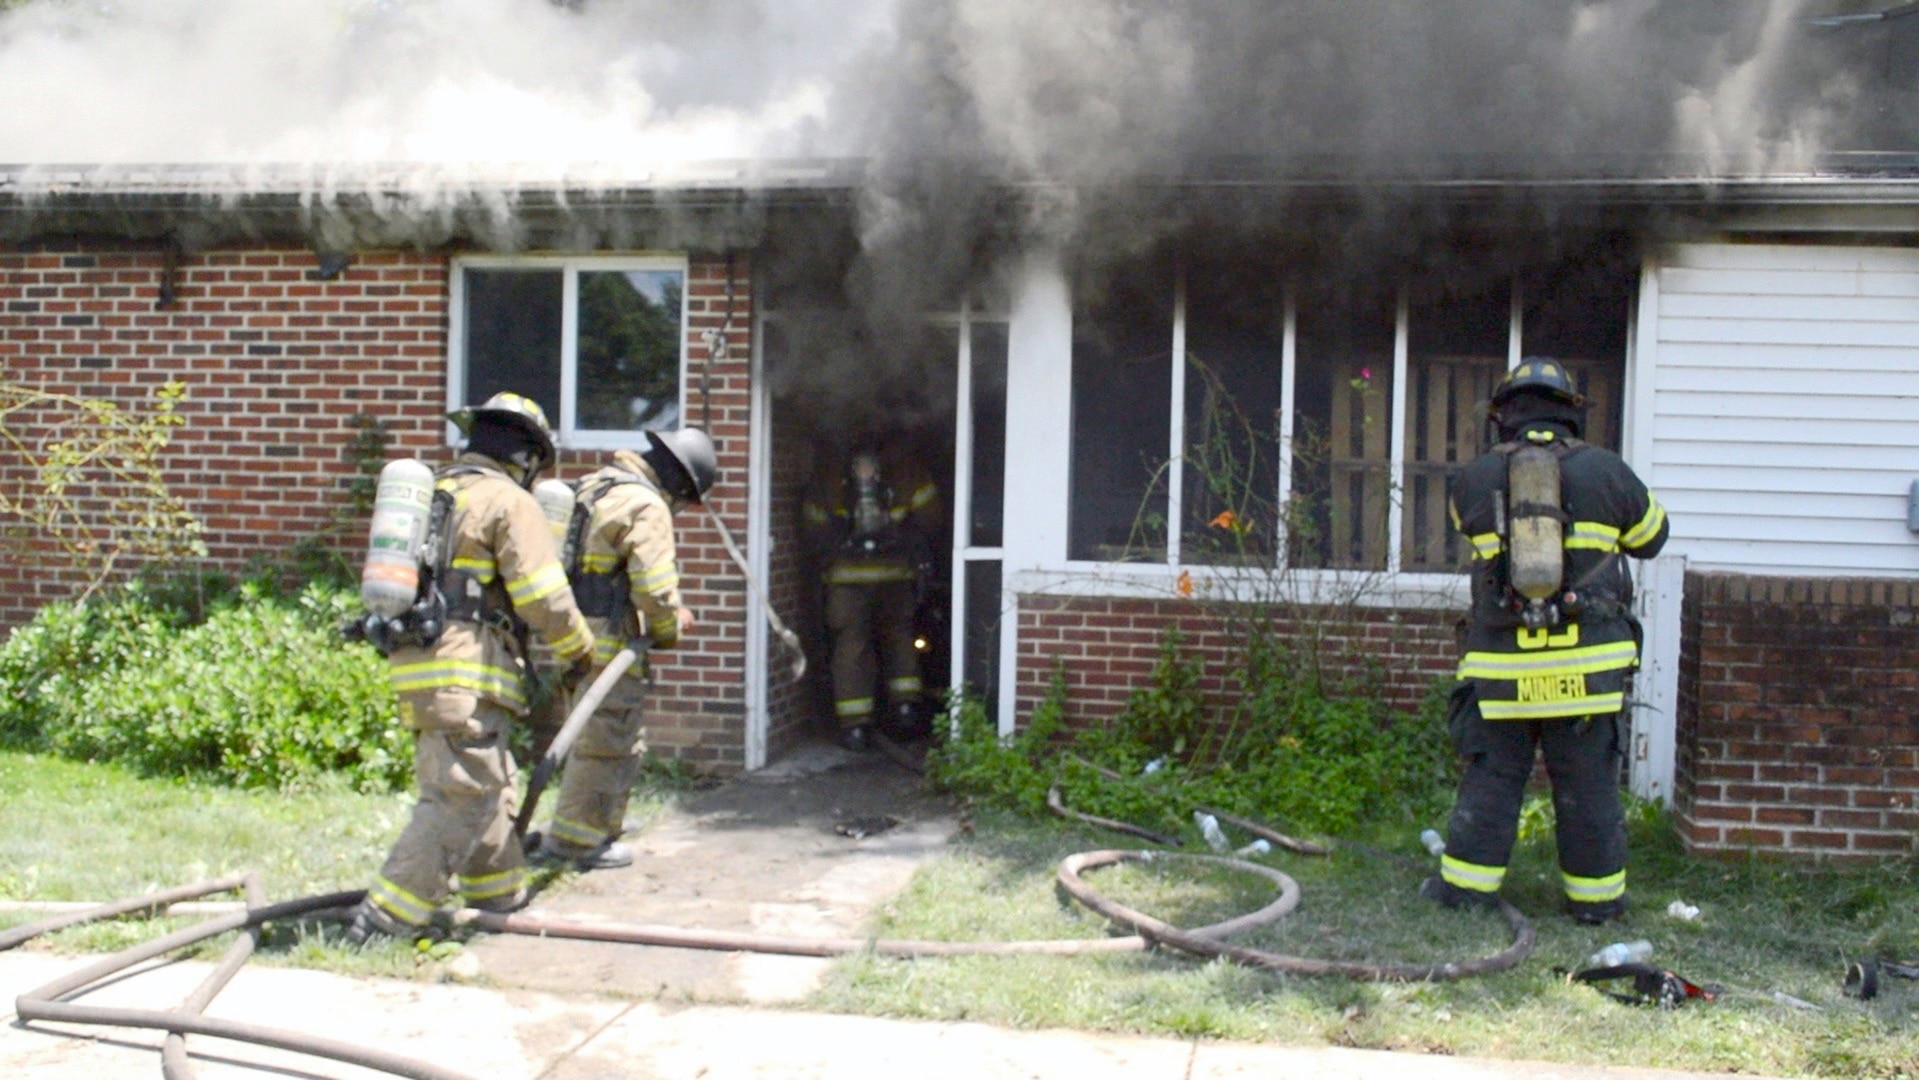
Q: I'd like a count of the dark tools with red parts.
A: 1